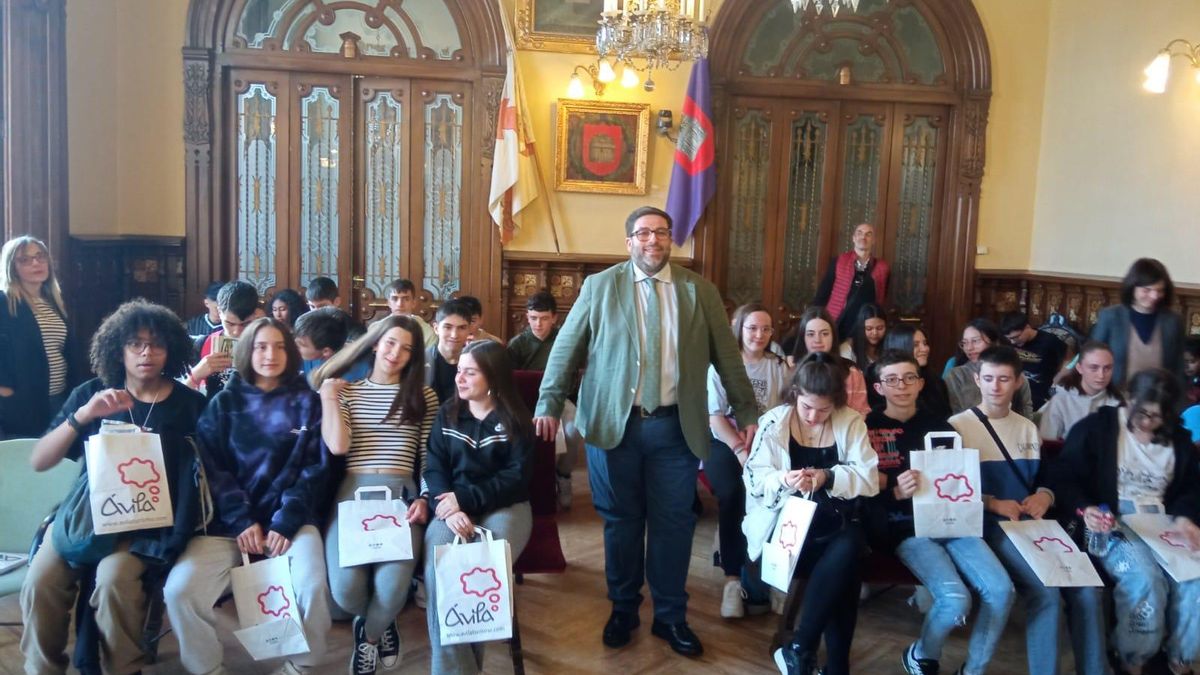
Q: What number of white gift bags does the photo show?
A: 8